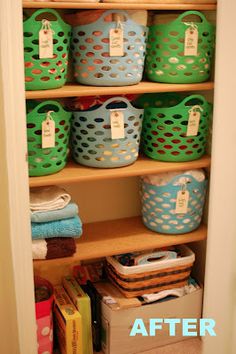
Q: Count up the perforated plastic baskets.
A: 7